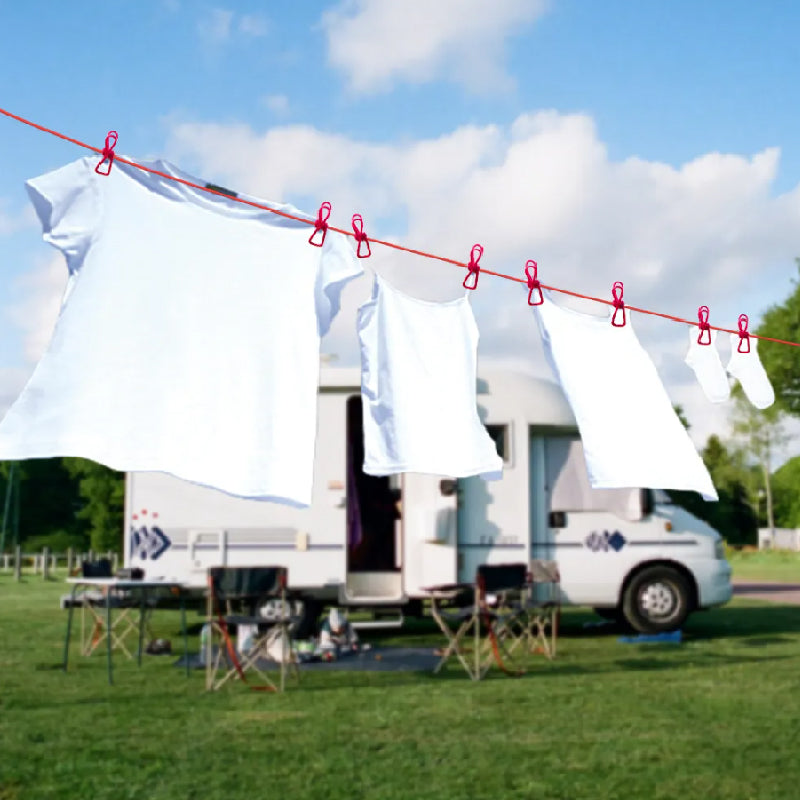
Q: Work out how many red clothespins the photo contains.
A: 8